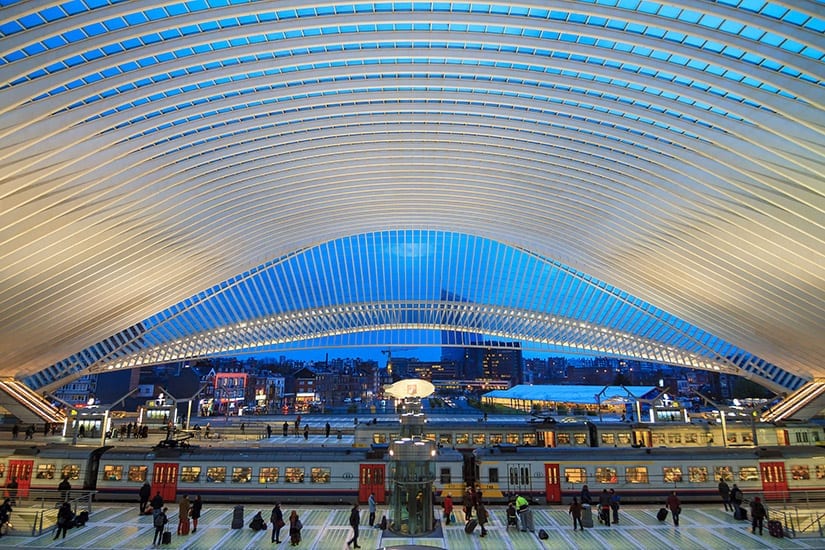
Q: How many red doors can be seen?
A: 5